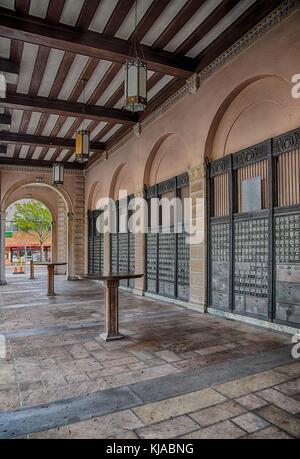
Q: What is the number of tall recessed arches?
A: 4